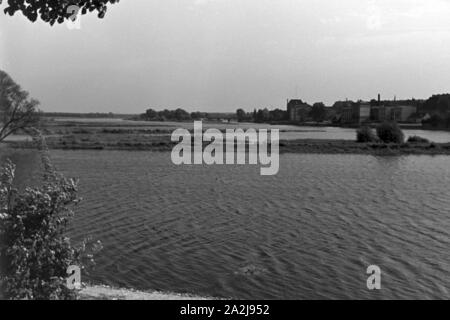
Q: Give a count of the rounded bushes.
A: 2